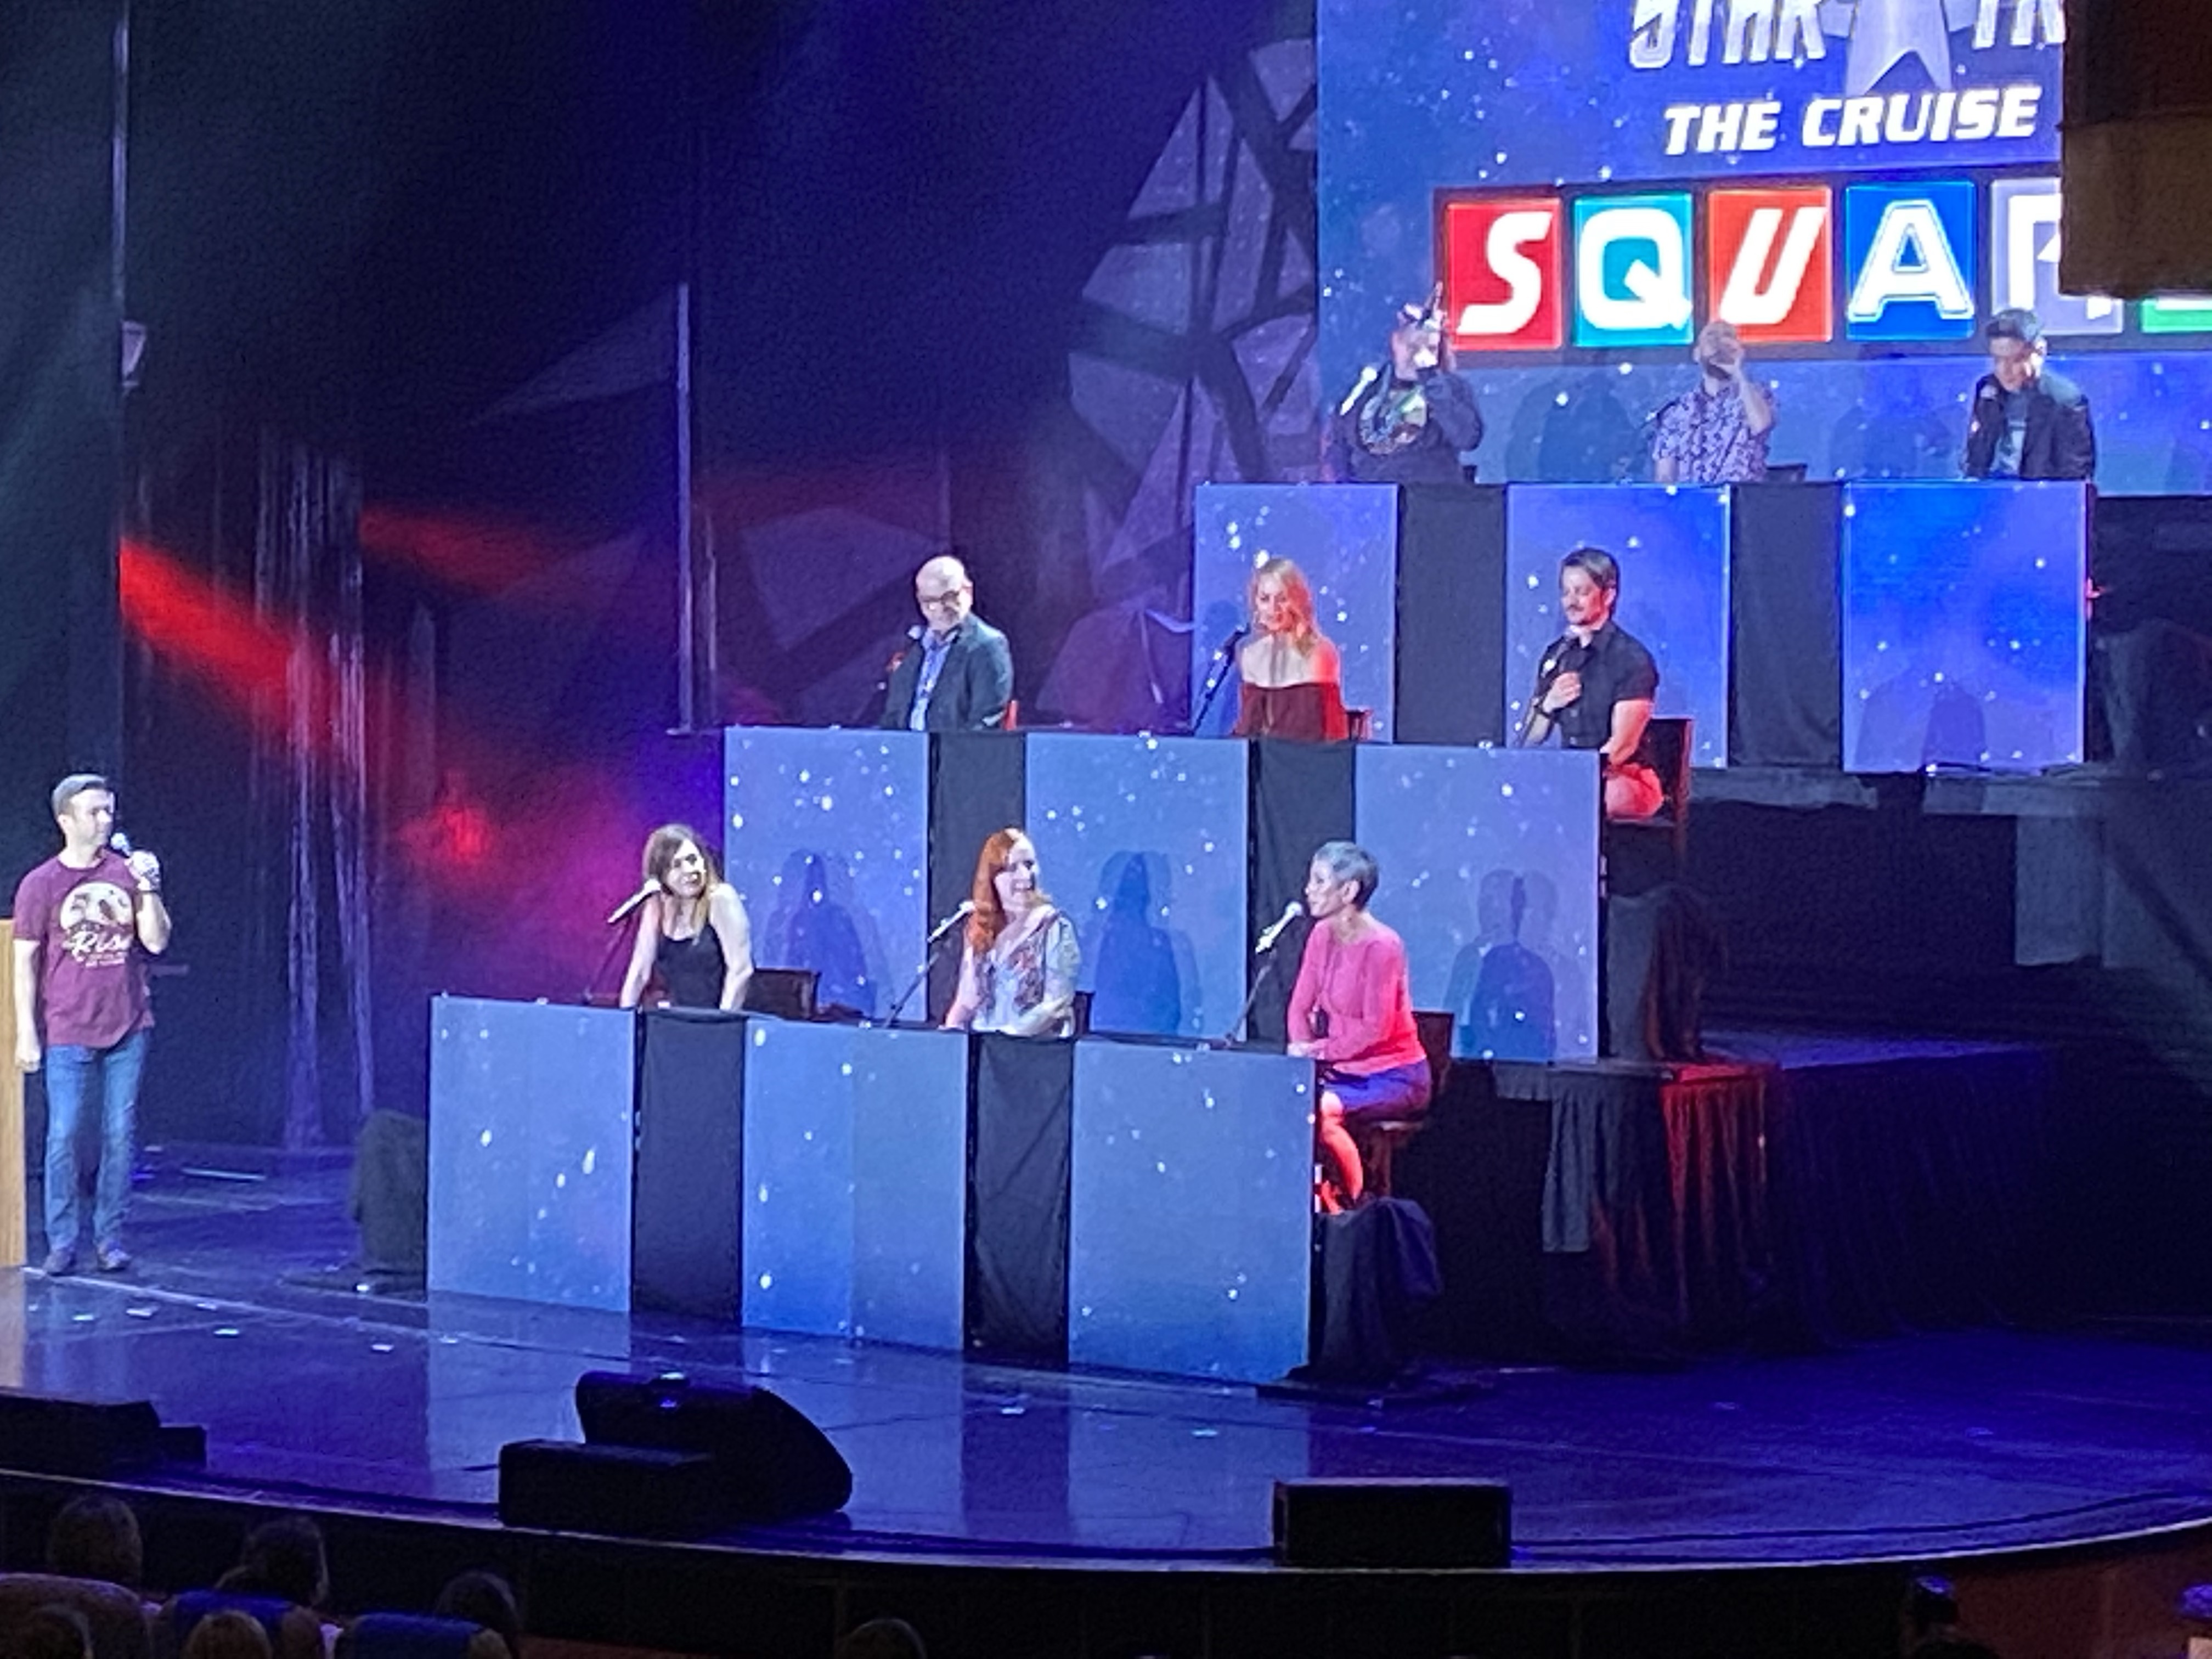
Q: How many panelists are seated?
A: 9